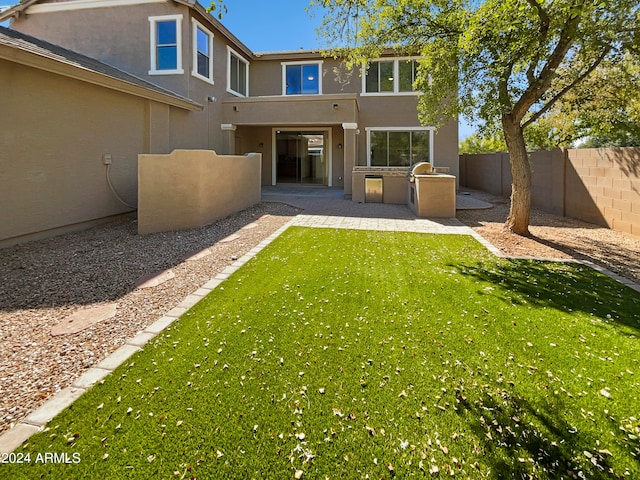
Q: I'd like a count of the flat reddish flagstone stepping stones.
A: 6